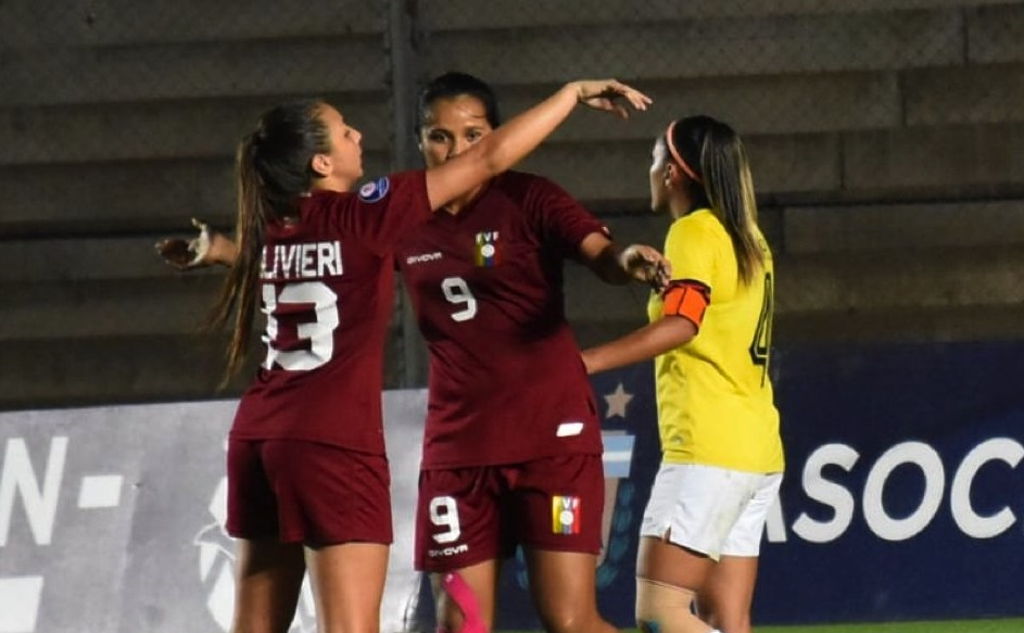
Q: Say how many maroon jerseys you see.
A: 2